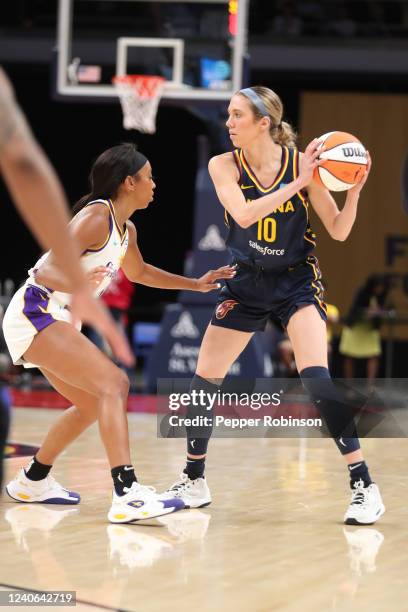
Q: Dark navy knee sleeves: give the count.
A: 2